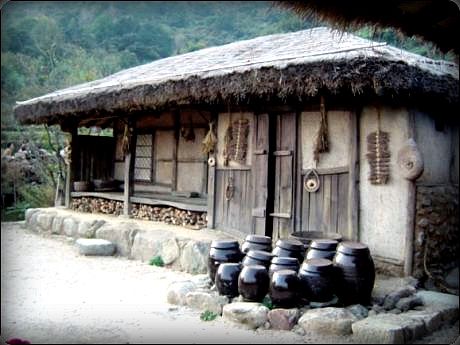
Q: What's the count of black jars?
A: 11